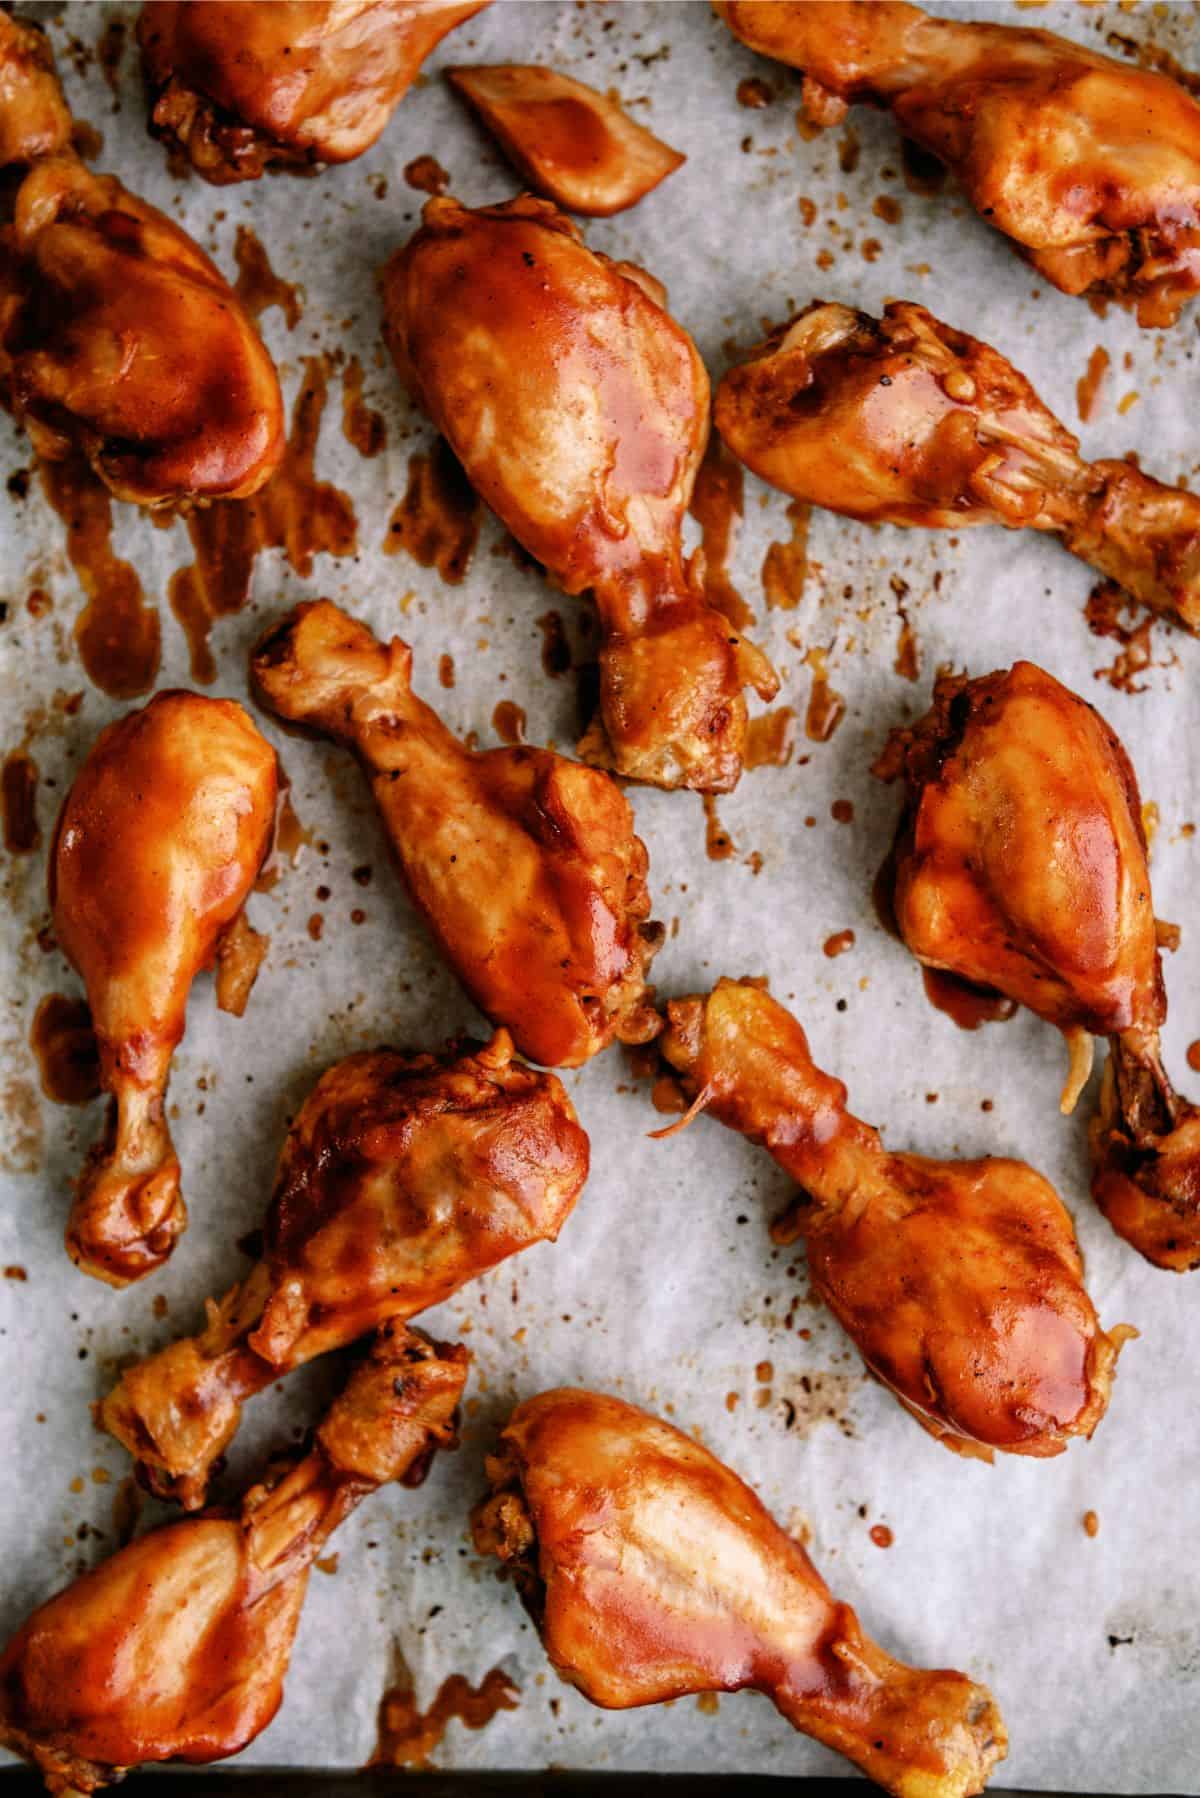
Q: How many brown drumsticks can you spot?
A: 12